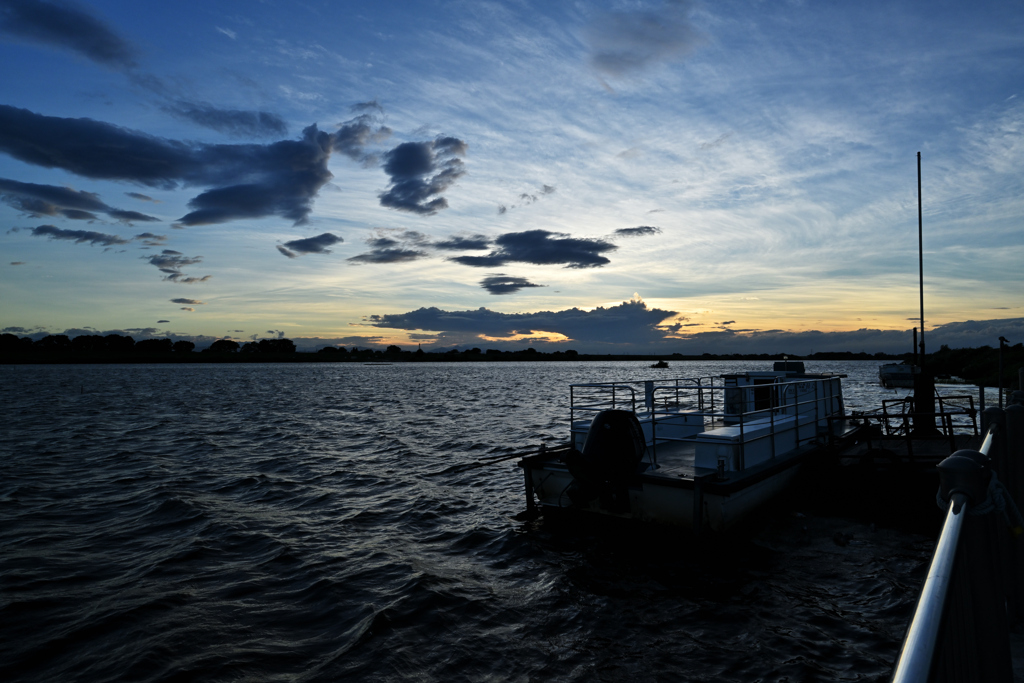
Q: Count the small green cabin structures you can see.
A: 0